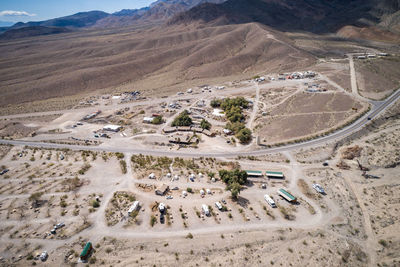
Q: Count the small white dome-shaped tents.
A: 9